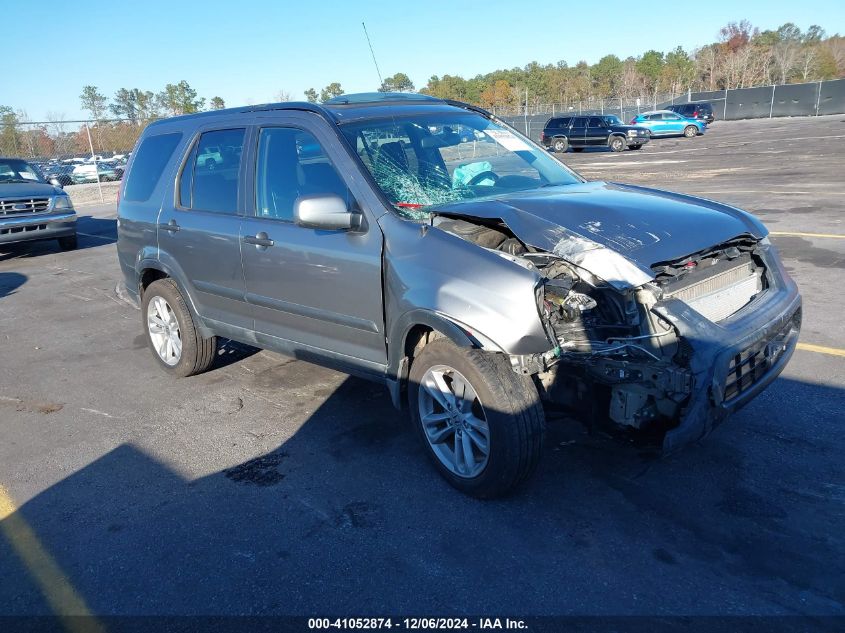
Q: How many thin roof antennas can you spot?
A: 1